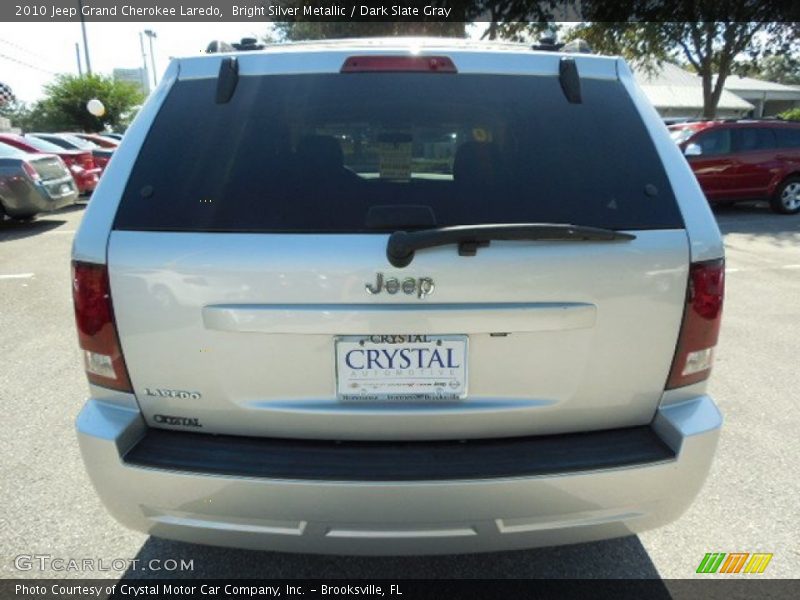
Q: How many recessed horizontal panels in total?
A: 3